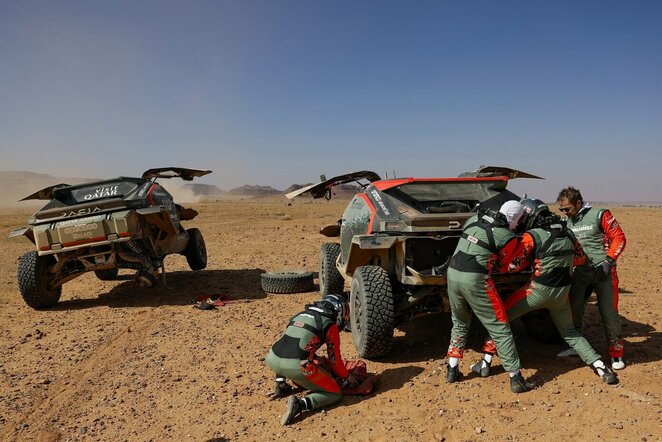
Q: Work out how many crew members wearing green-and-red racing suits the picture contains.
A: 4